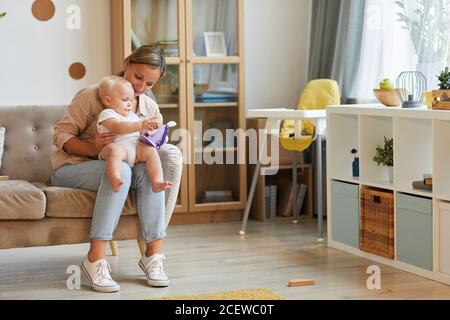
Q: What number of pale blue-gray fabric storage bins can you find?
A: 2